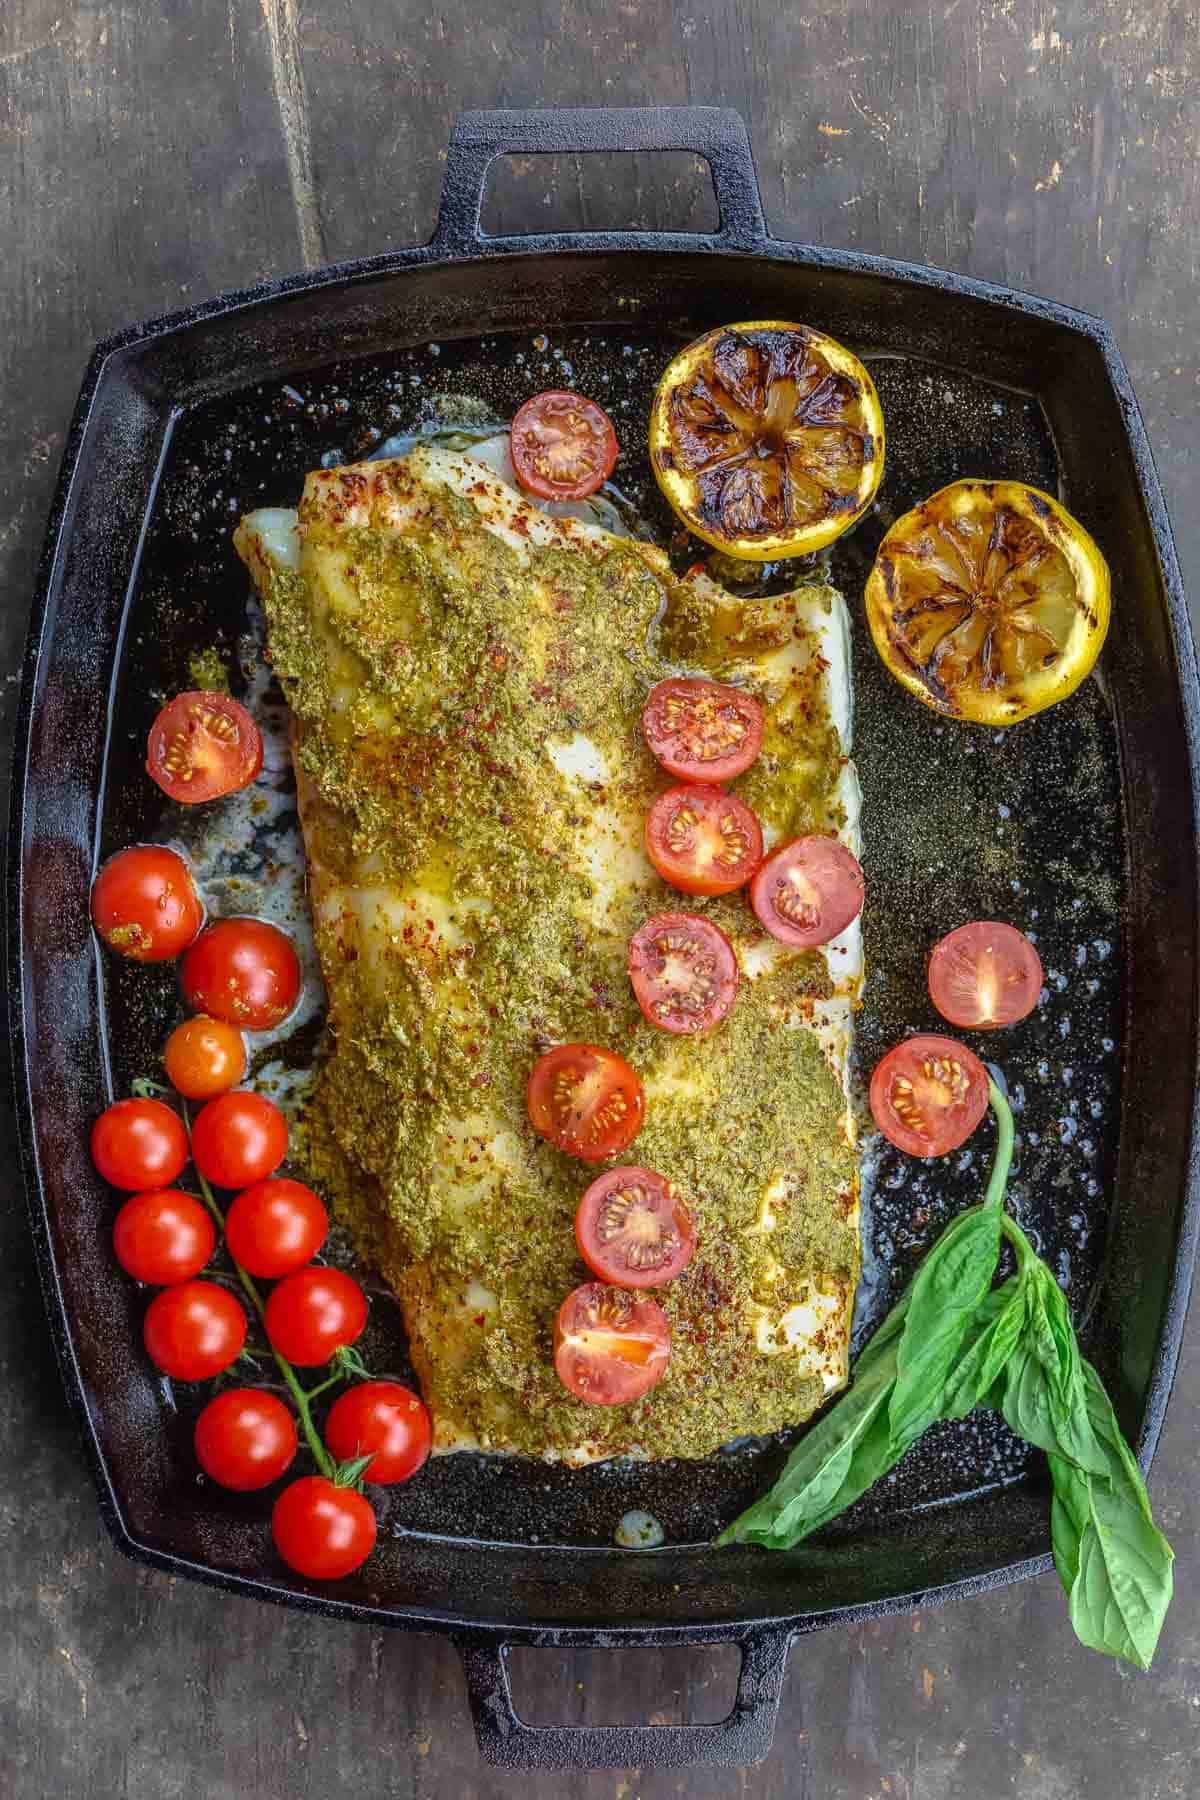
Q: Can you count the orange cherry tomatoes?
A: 1